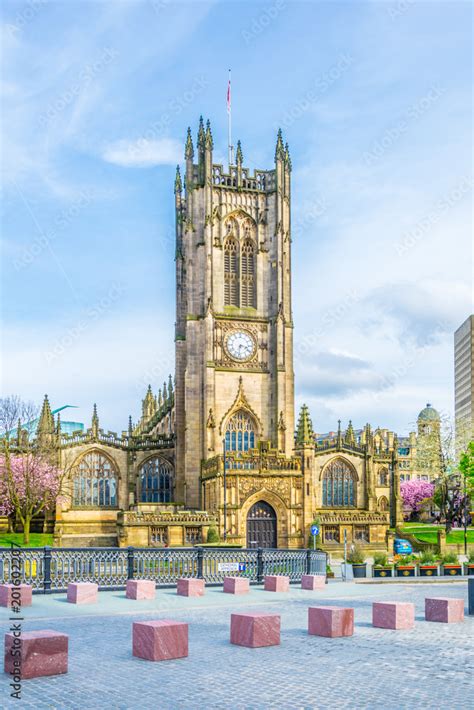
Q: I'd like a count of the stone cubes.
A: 13